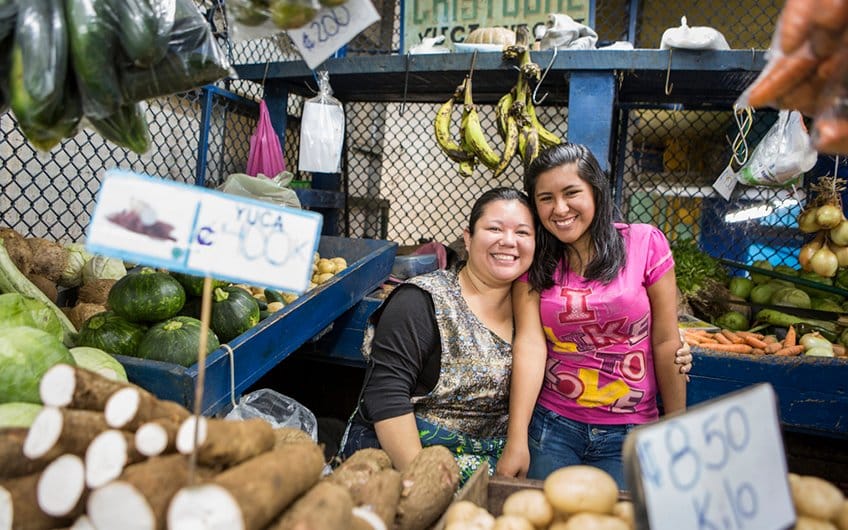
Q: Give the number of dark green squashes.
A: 5